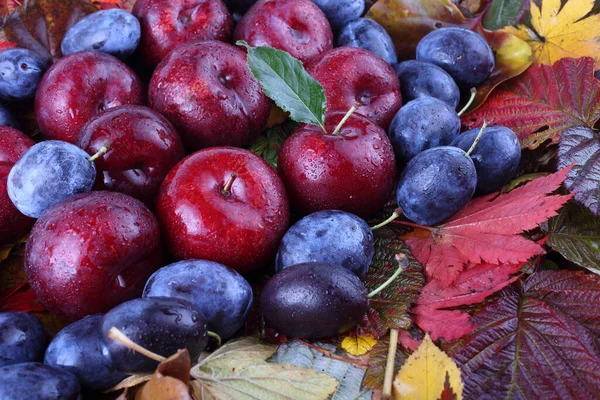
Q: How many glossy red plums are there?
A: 10